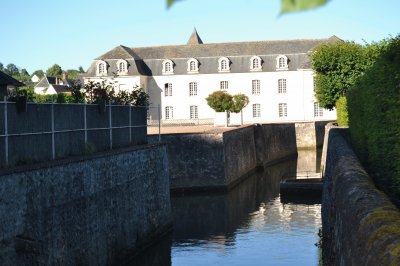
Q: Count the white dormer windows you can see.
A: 7